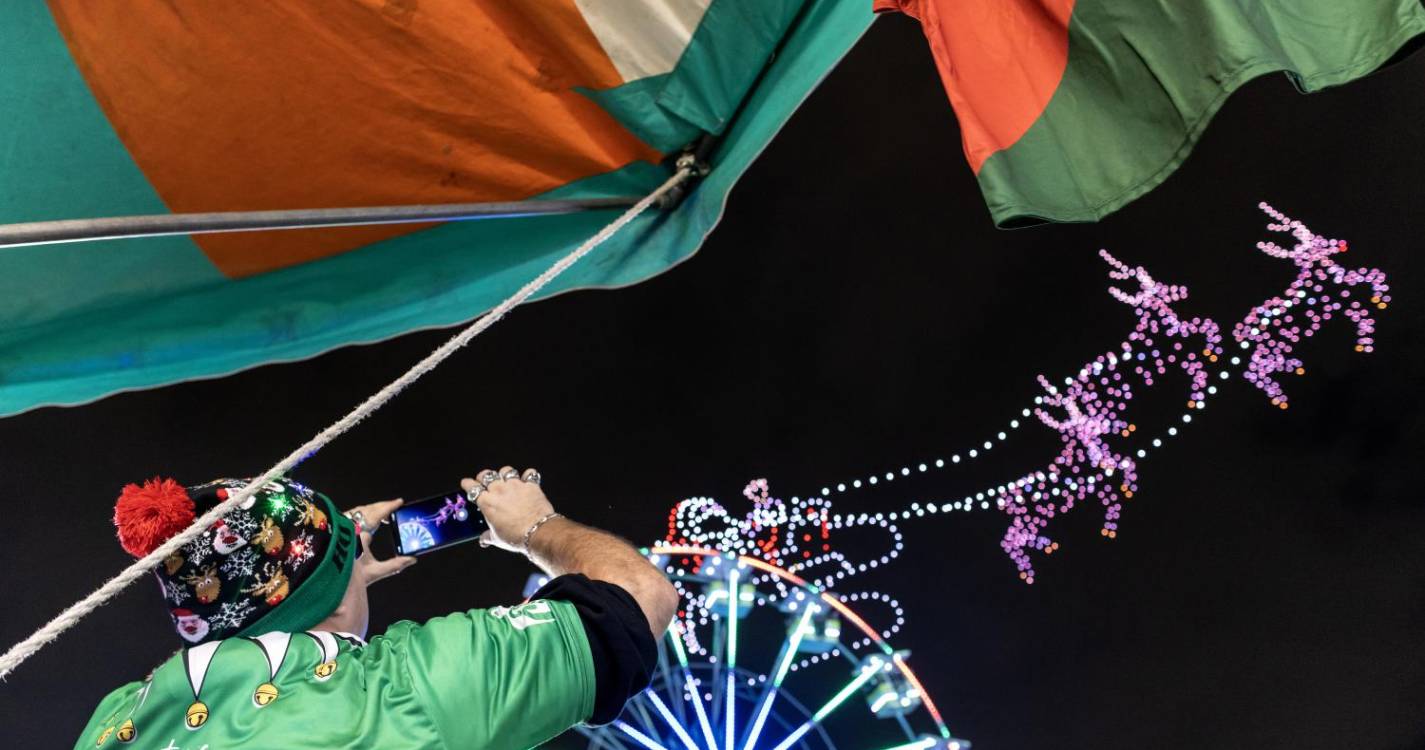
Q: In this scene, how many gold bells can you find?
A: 5